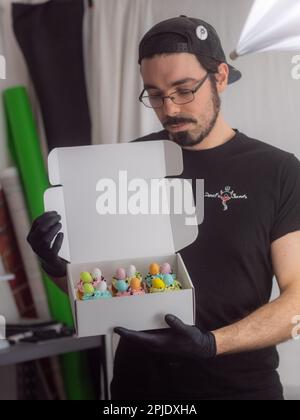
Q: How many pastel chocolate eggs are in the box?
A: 12